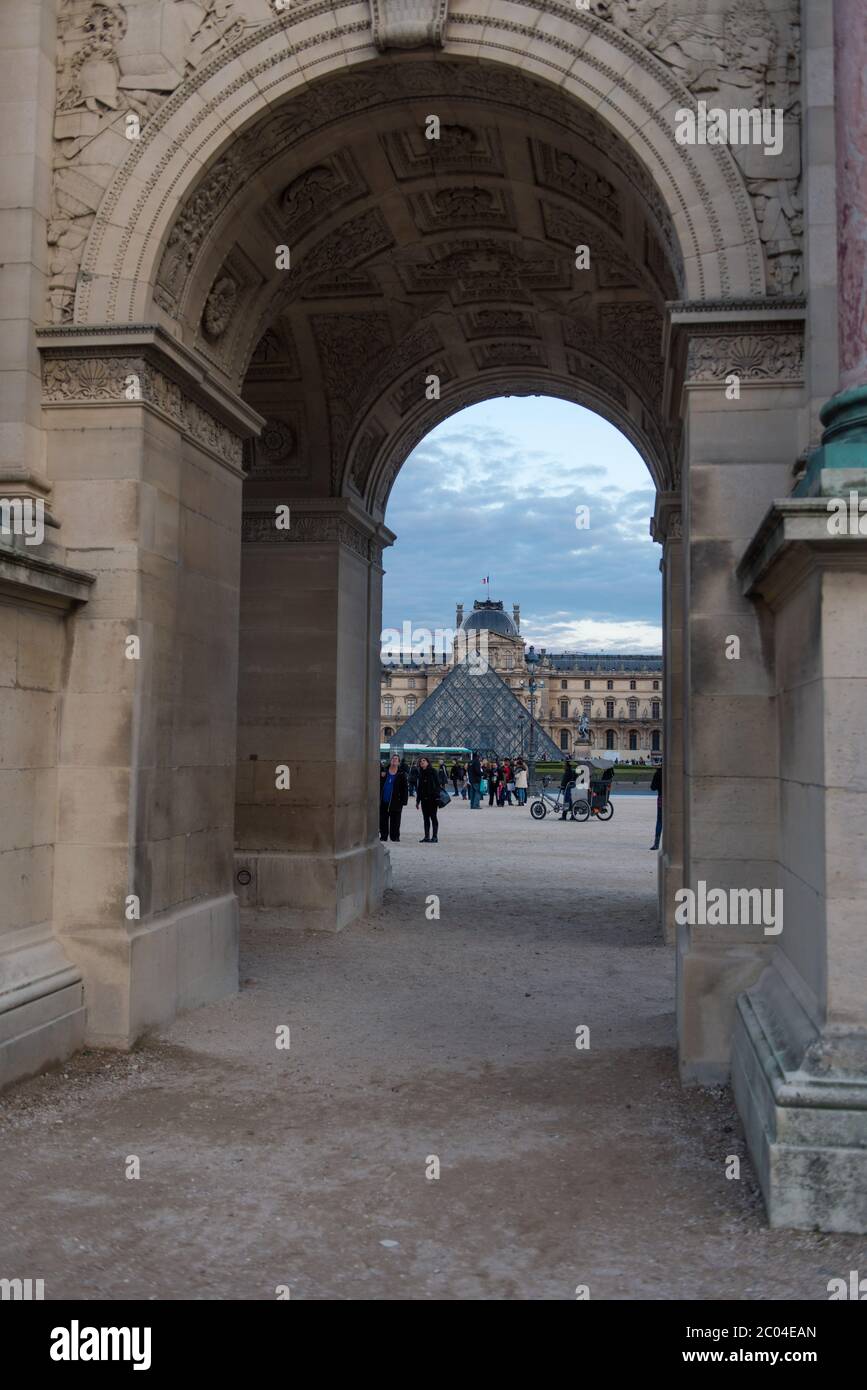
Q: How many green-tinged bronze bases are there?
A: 1